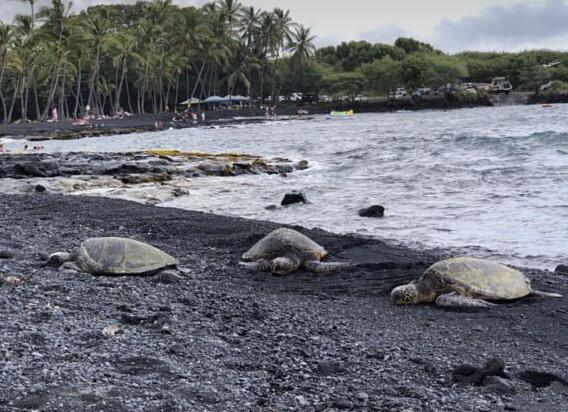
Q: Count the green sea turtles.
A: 3